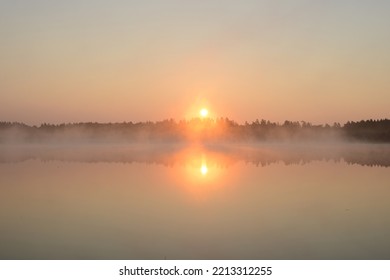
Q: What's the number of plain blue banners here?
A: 0